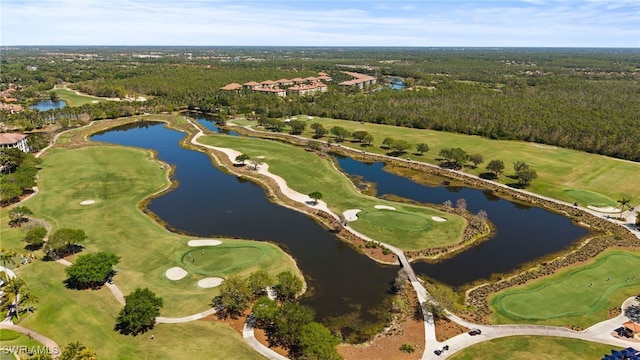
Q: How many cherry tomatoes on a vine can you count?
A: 0